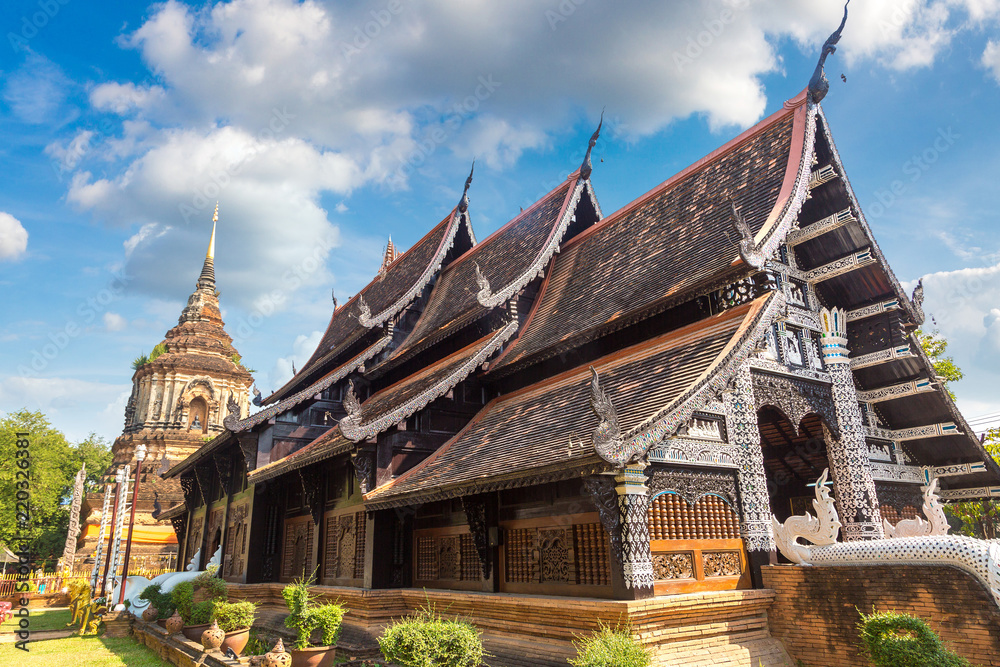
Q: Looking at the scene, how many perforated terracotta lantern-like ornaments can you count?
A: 4